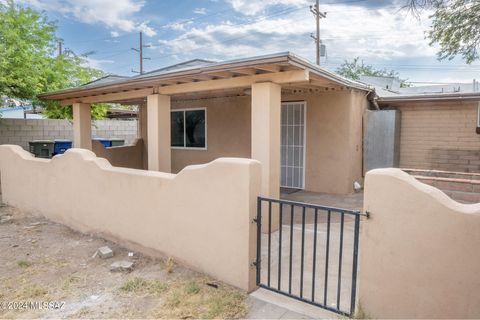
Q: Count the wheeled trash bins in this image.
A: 4